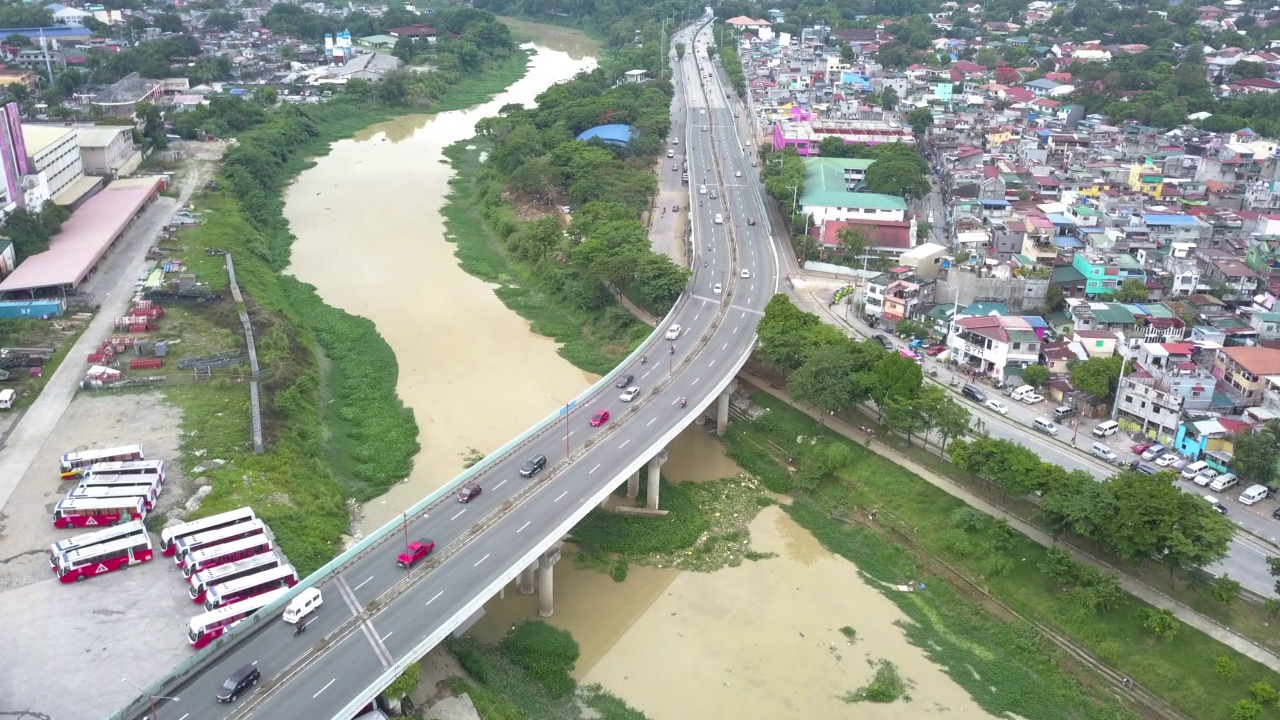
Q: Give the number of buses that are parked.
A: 13